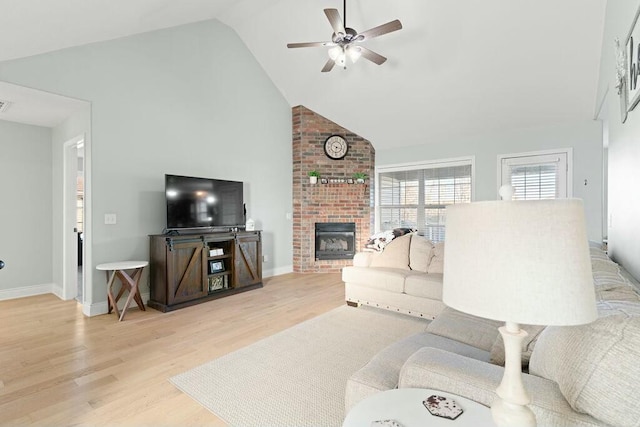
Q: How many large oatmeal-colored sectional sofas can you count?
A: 1